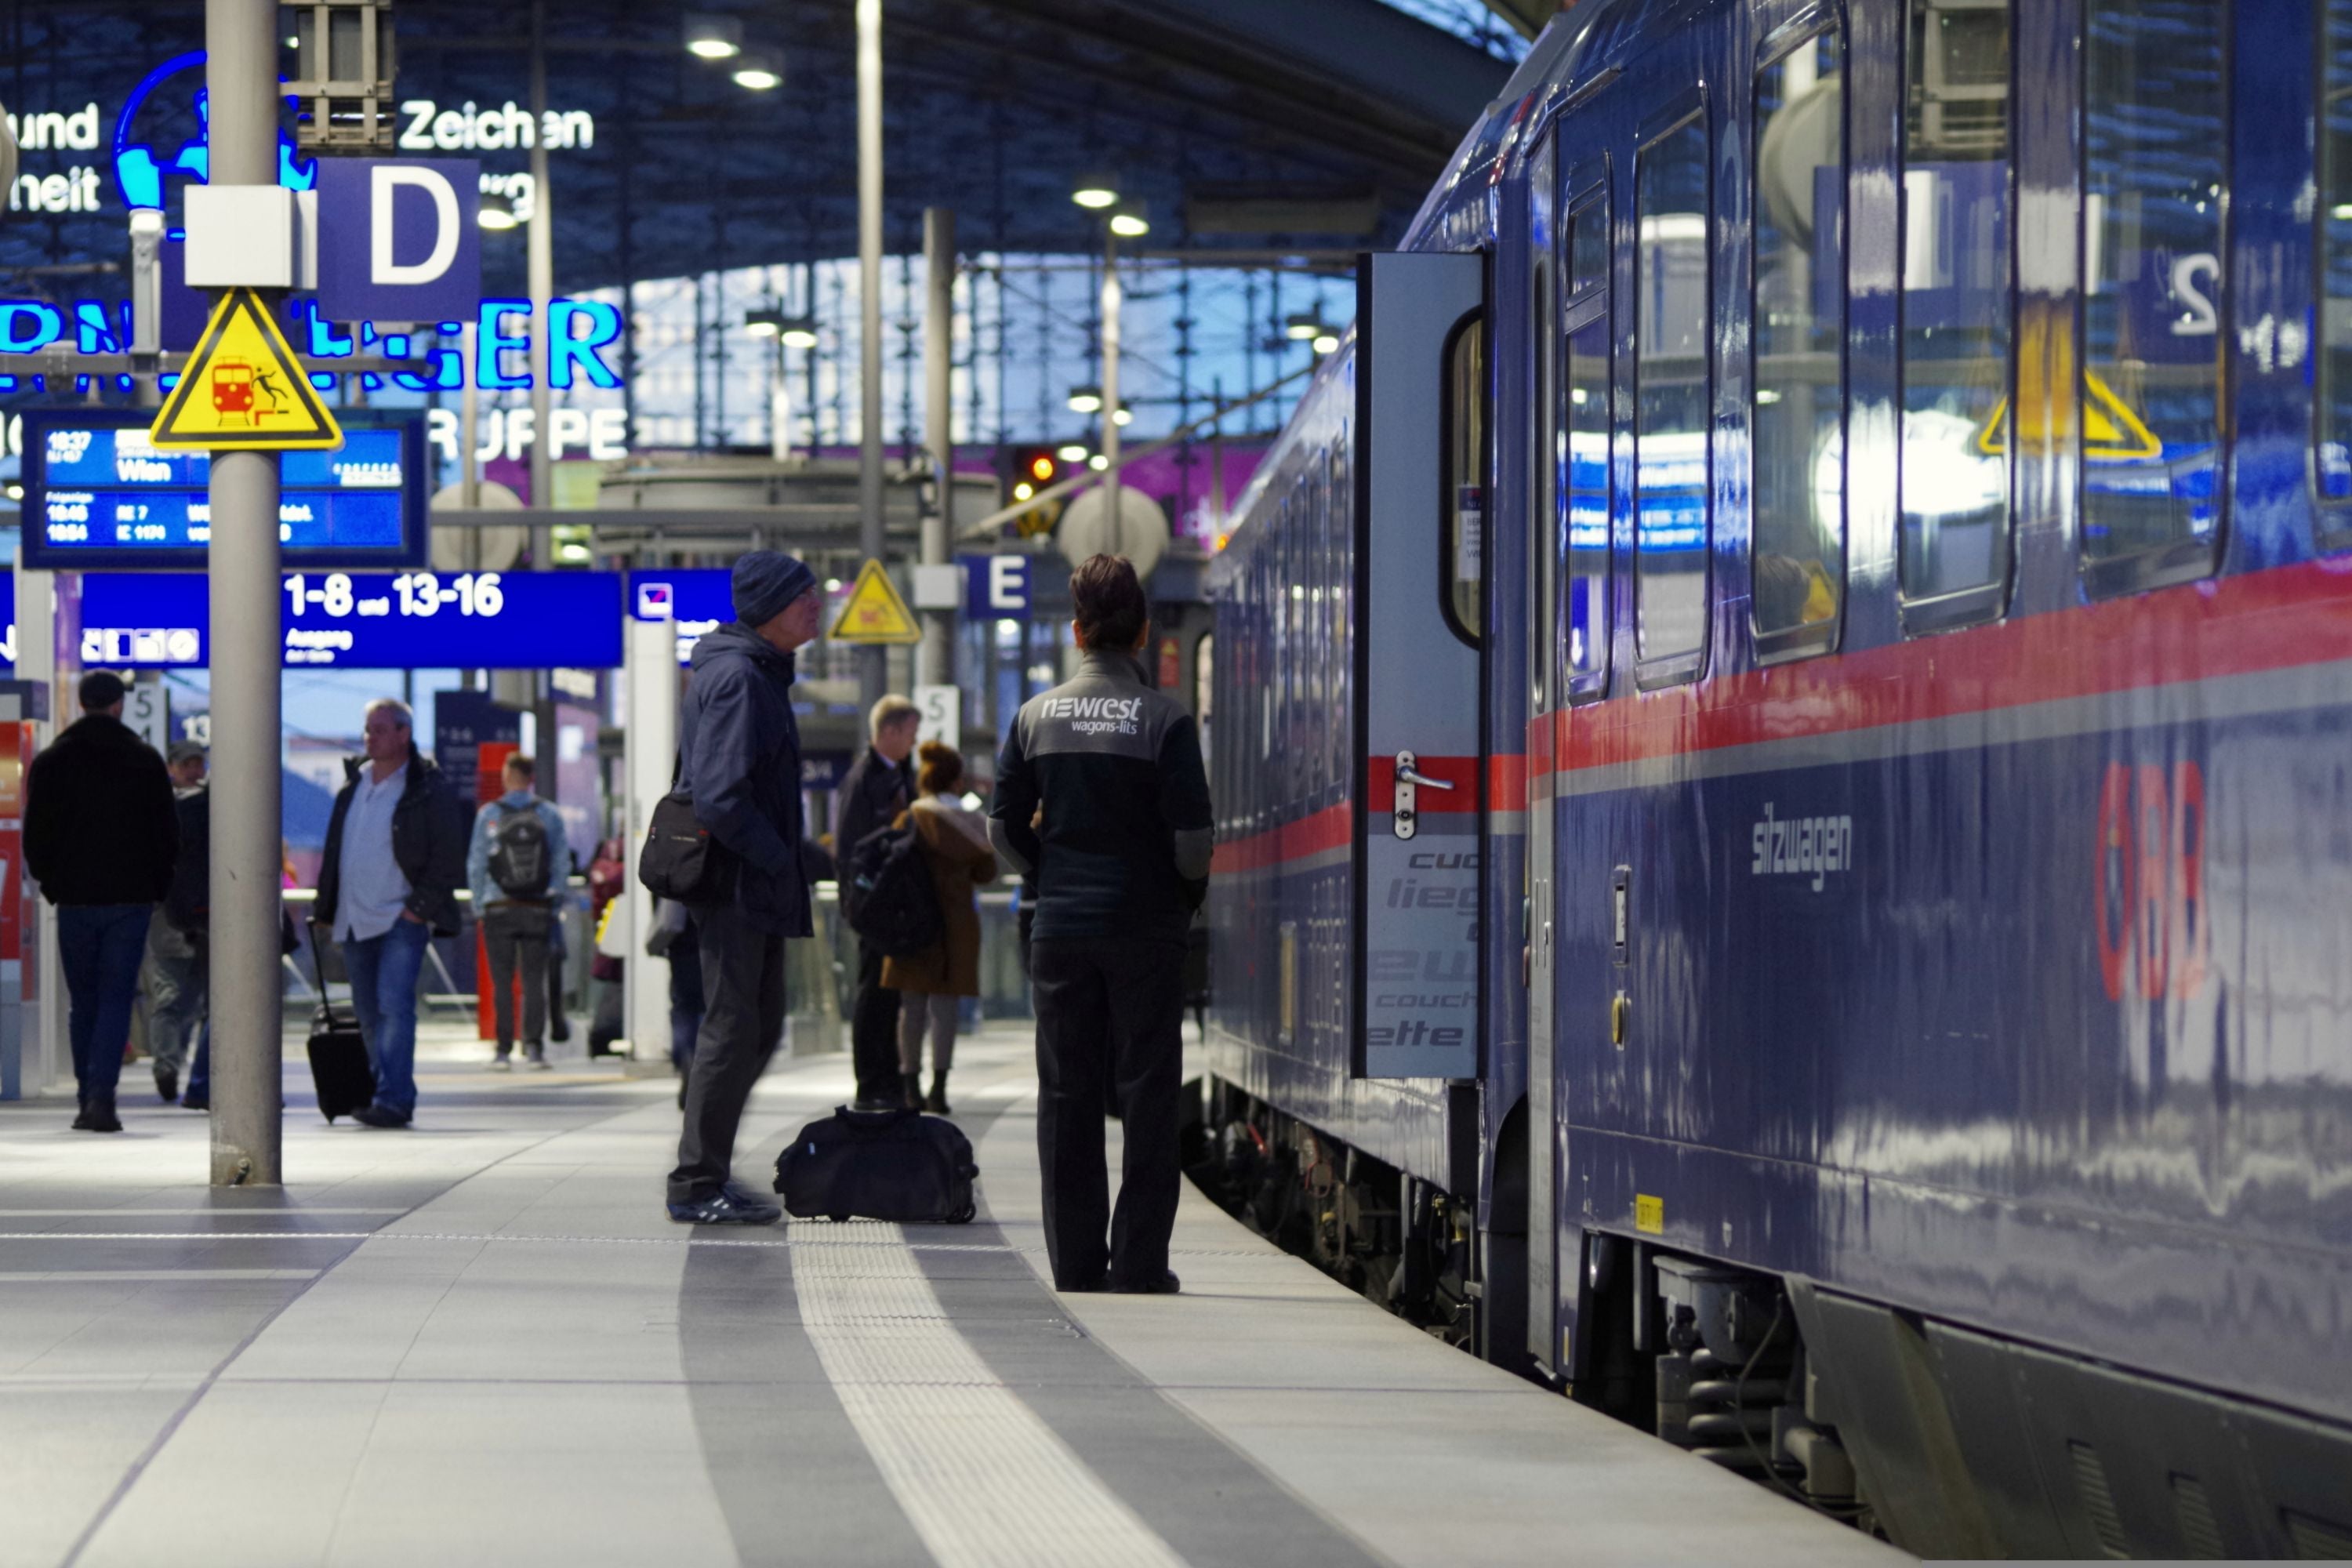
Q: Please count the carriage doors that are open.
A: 1